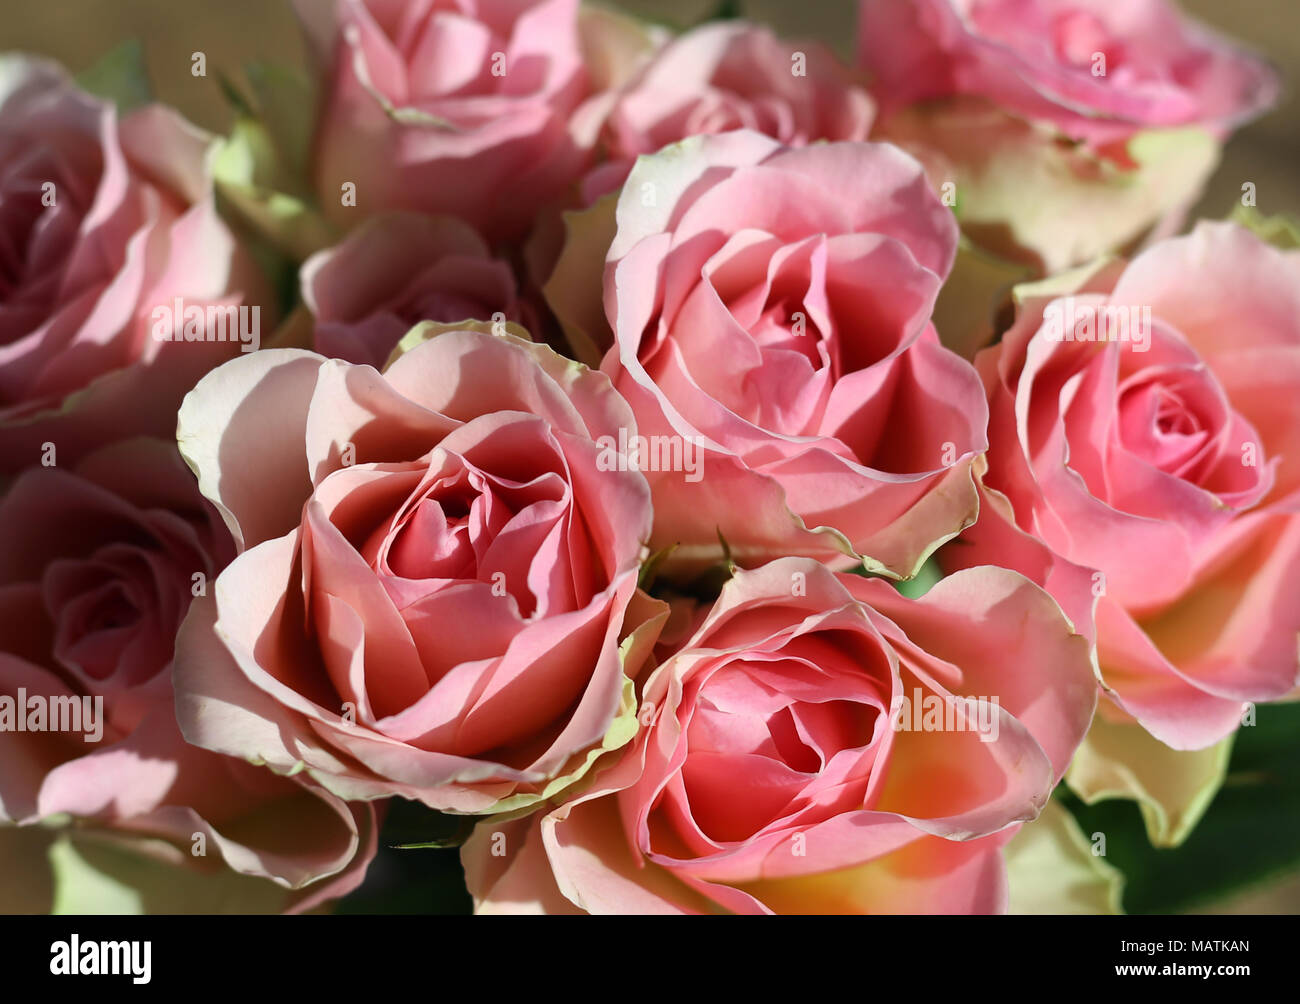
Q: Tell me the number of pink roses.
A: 10